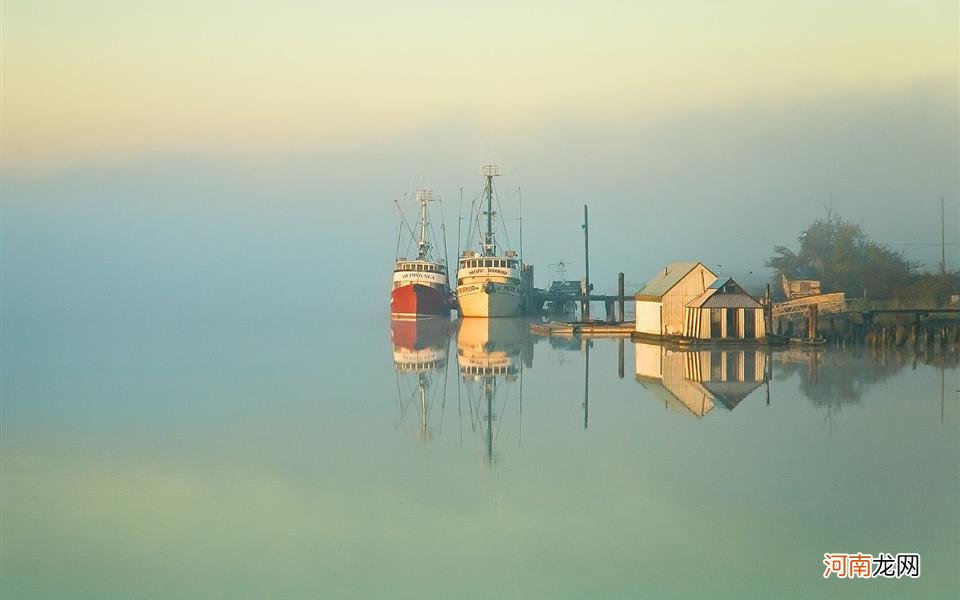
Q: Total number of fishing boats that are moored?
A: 2